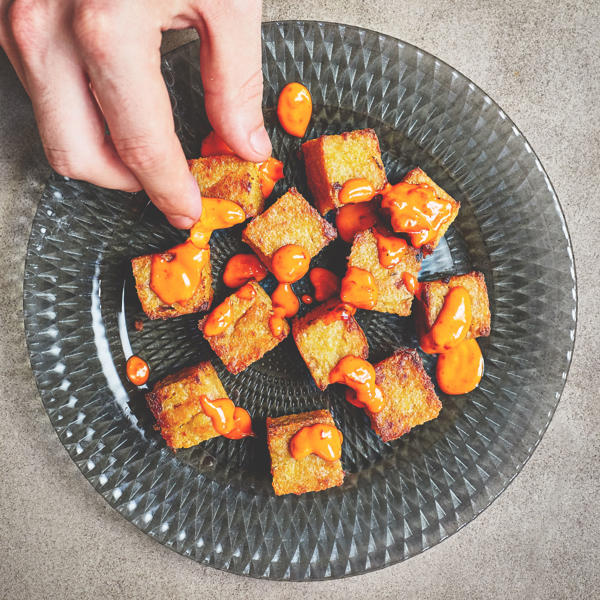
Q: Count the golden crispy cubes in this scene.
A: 12